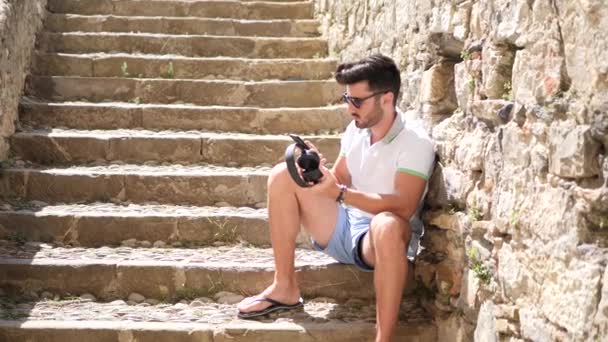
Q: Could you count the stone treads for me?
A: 11